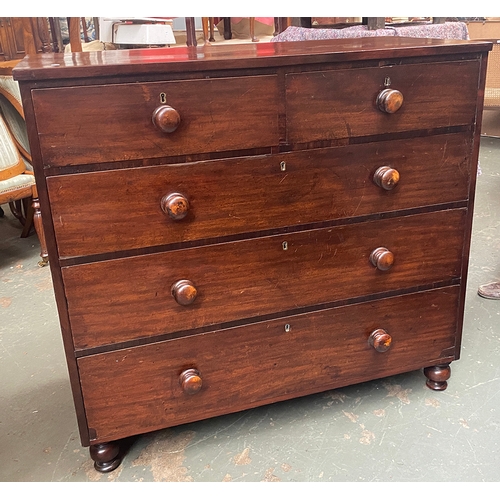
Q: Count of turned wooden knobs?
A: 8